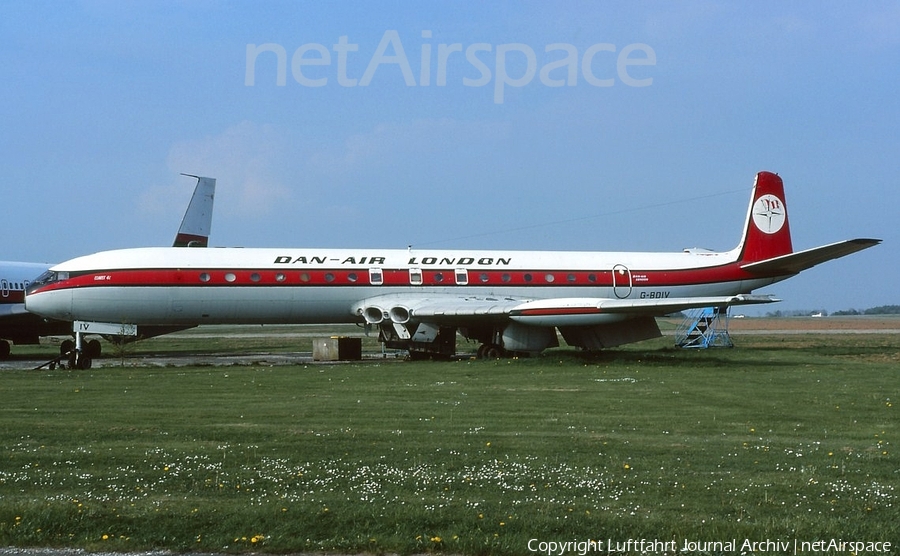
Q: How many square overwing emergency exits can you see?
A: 3